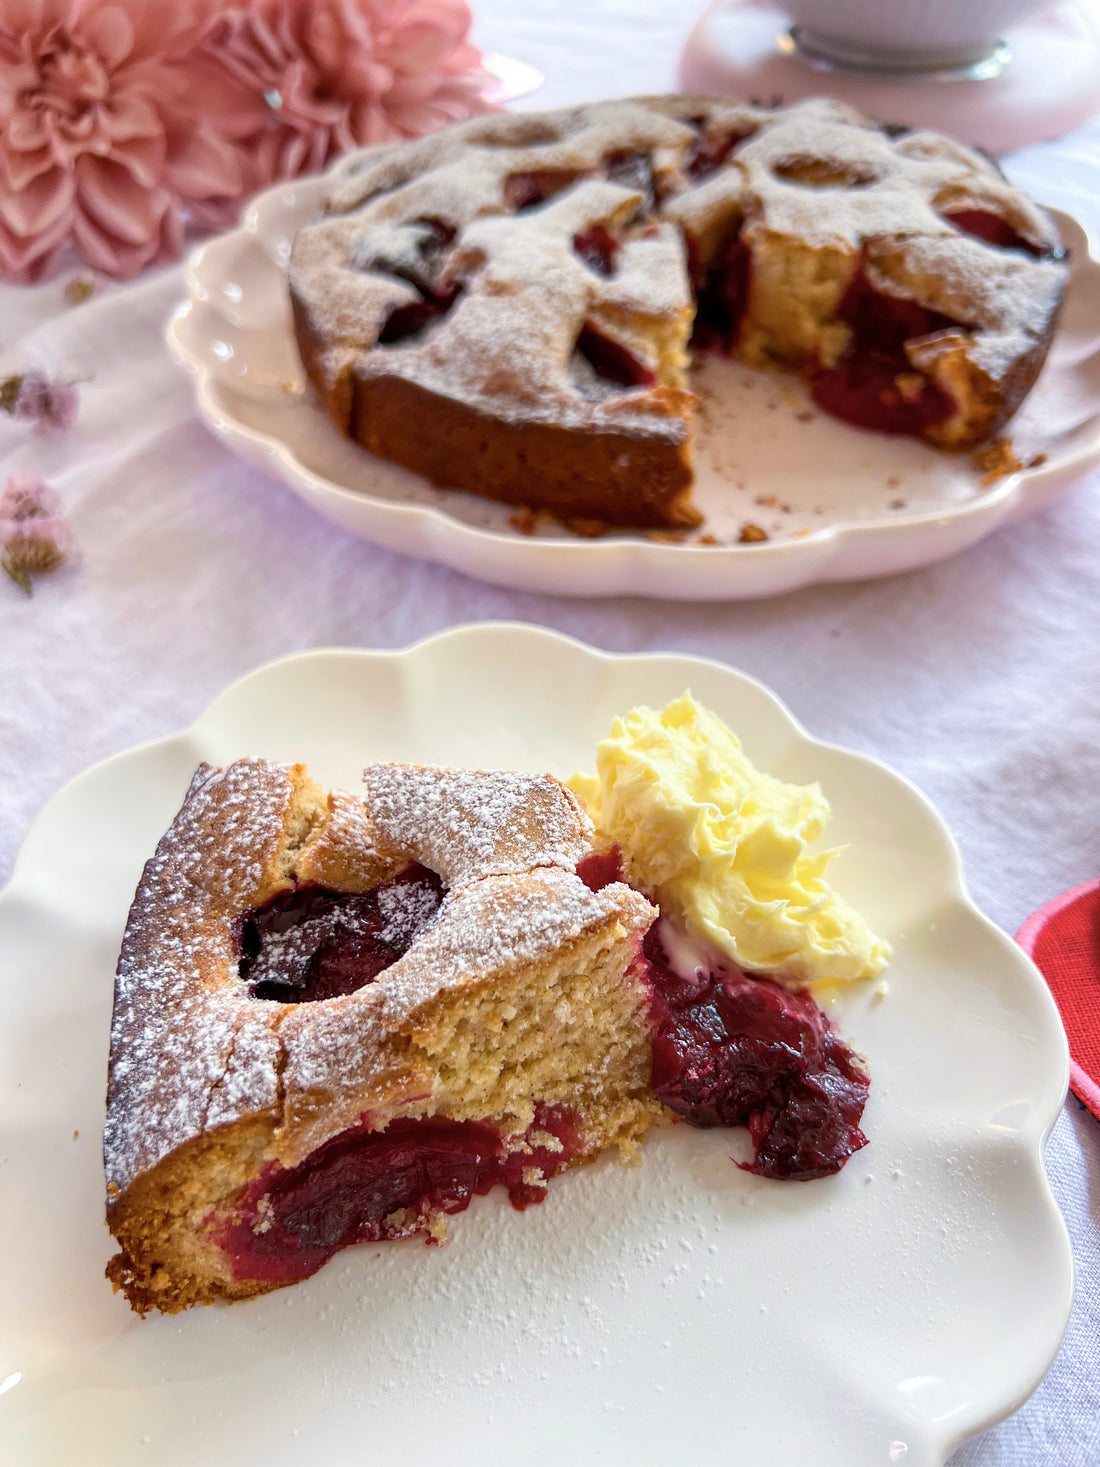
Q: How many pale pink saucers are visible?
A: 1